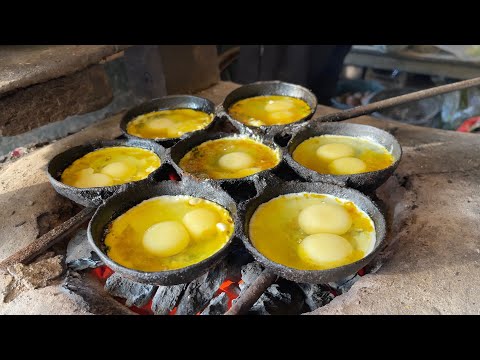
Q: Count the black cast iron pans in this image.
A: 7